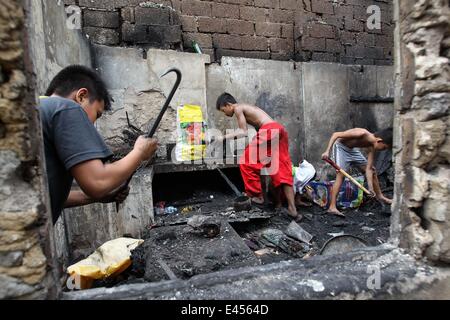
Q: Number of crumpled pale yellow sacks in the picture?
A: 1